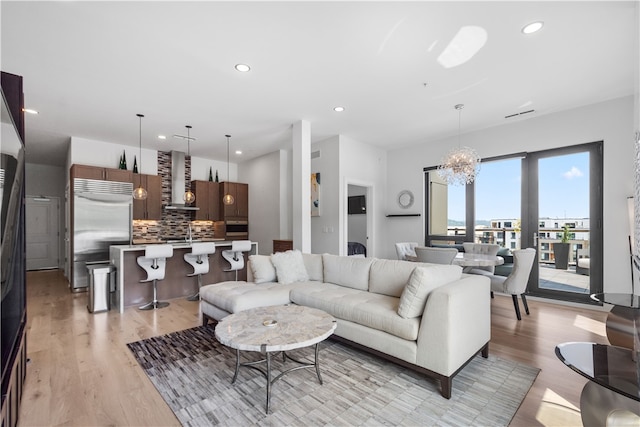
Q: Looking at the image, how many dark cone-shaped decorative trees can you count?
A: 5